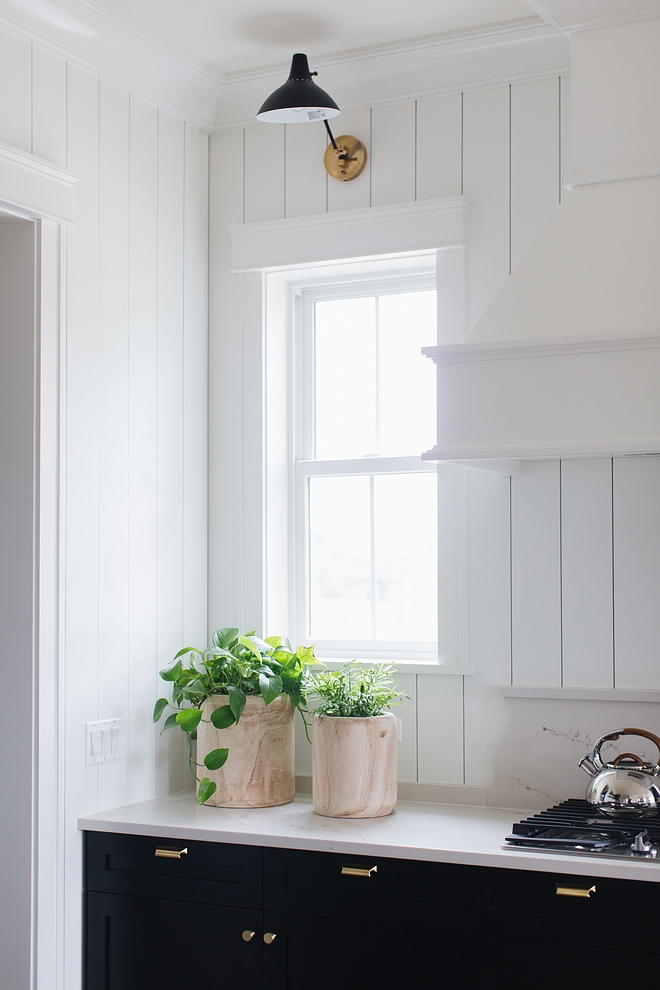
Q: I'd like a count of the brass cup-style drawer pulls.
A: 3